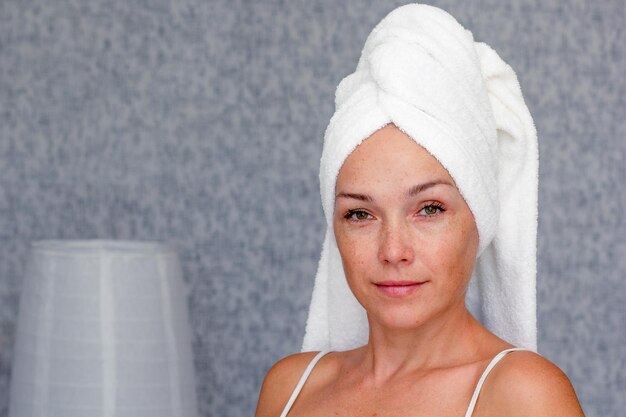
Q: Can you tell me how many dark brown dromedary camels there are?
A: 0